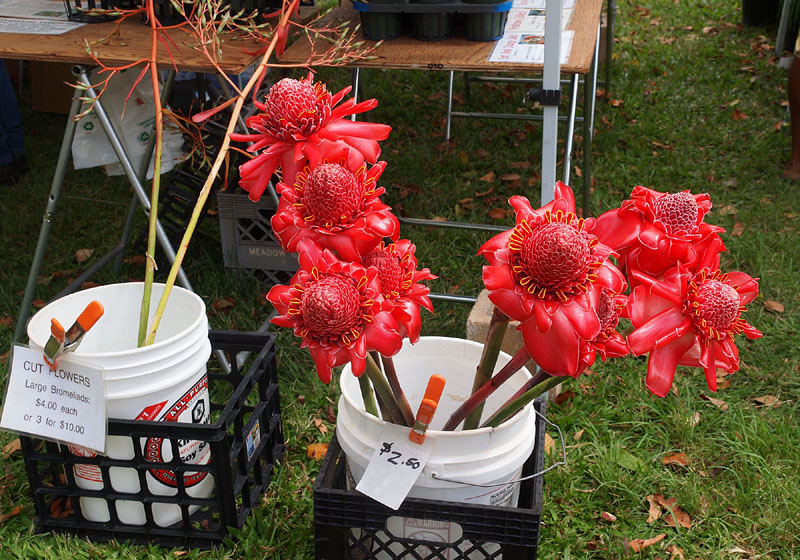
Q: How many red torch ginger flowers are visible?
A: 8